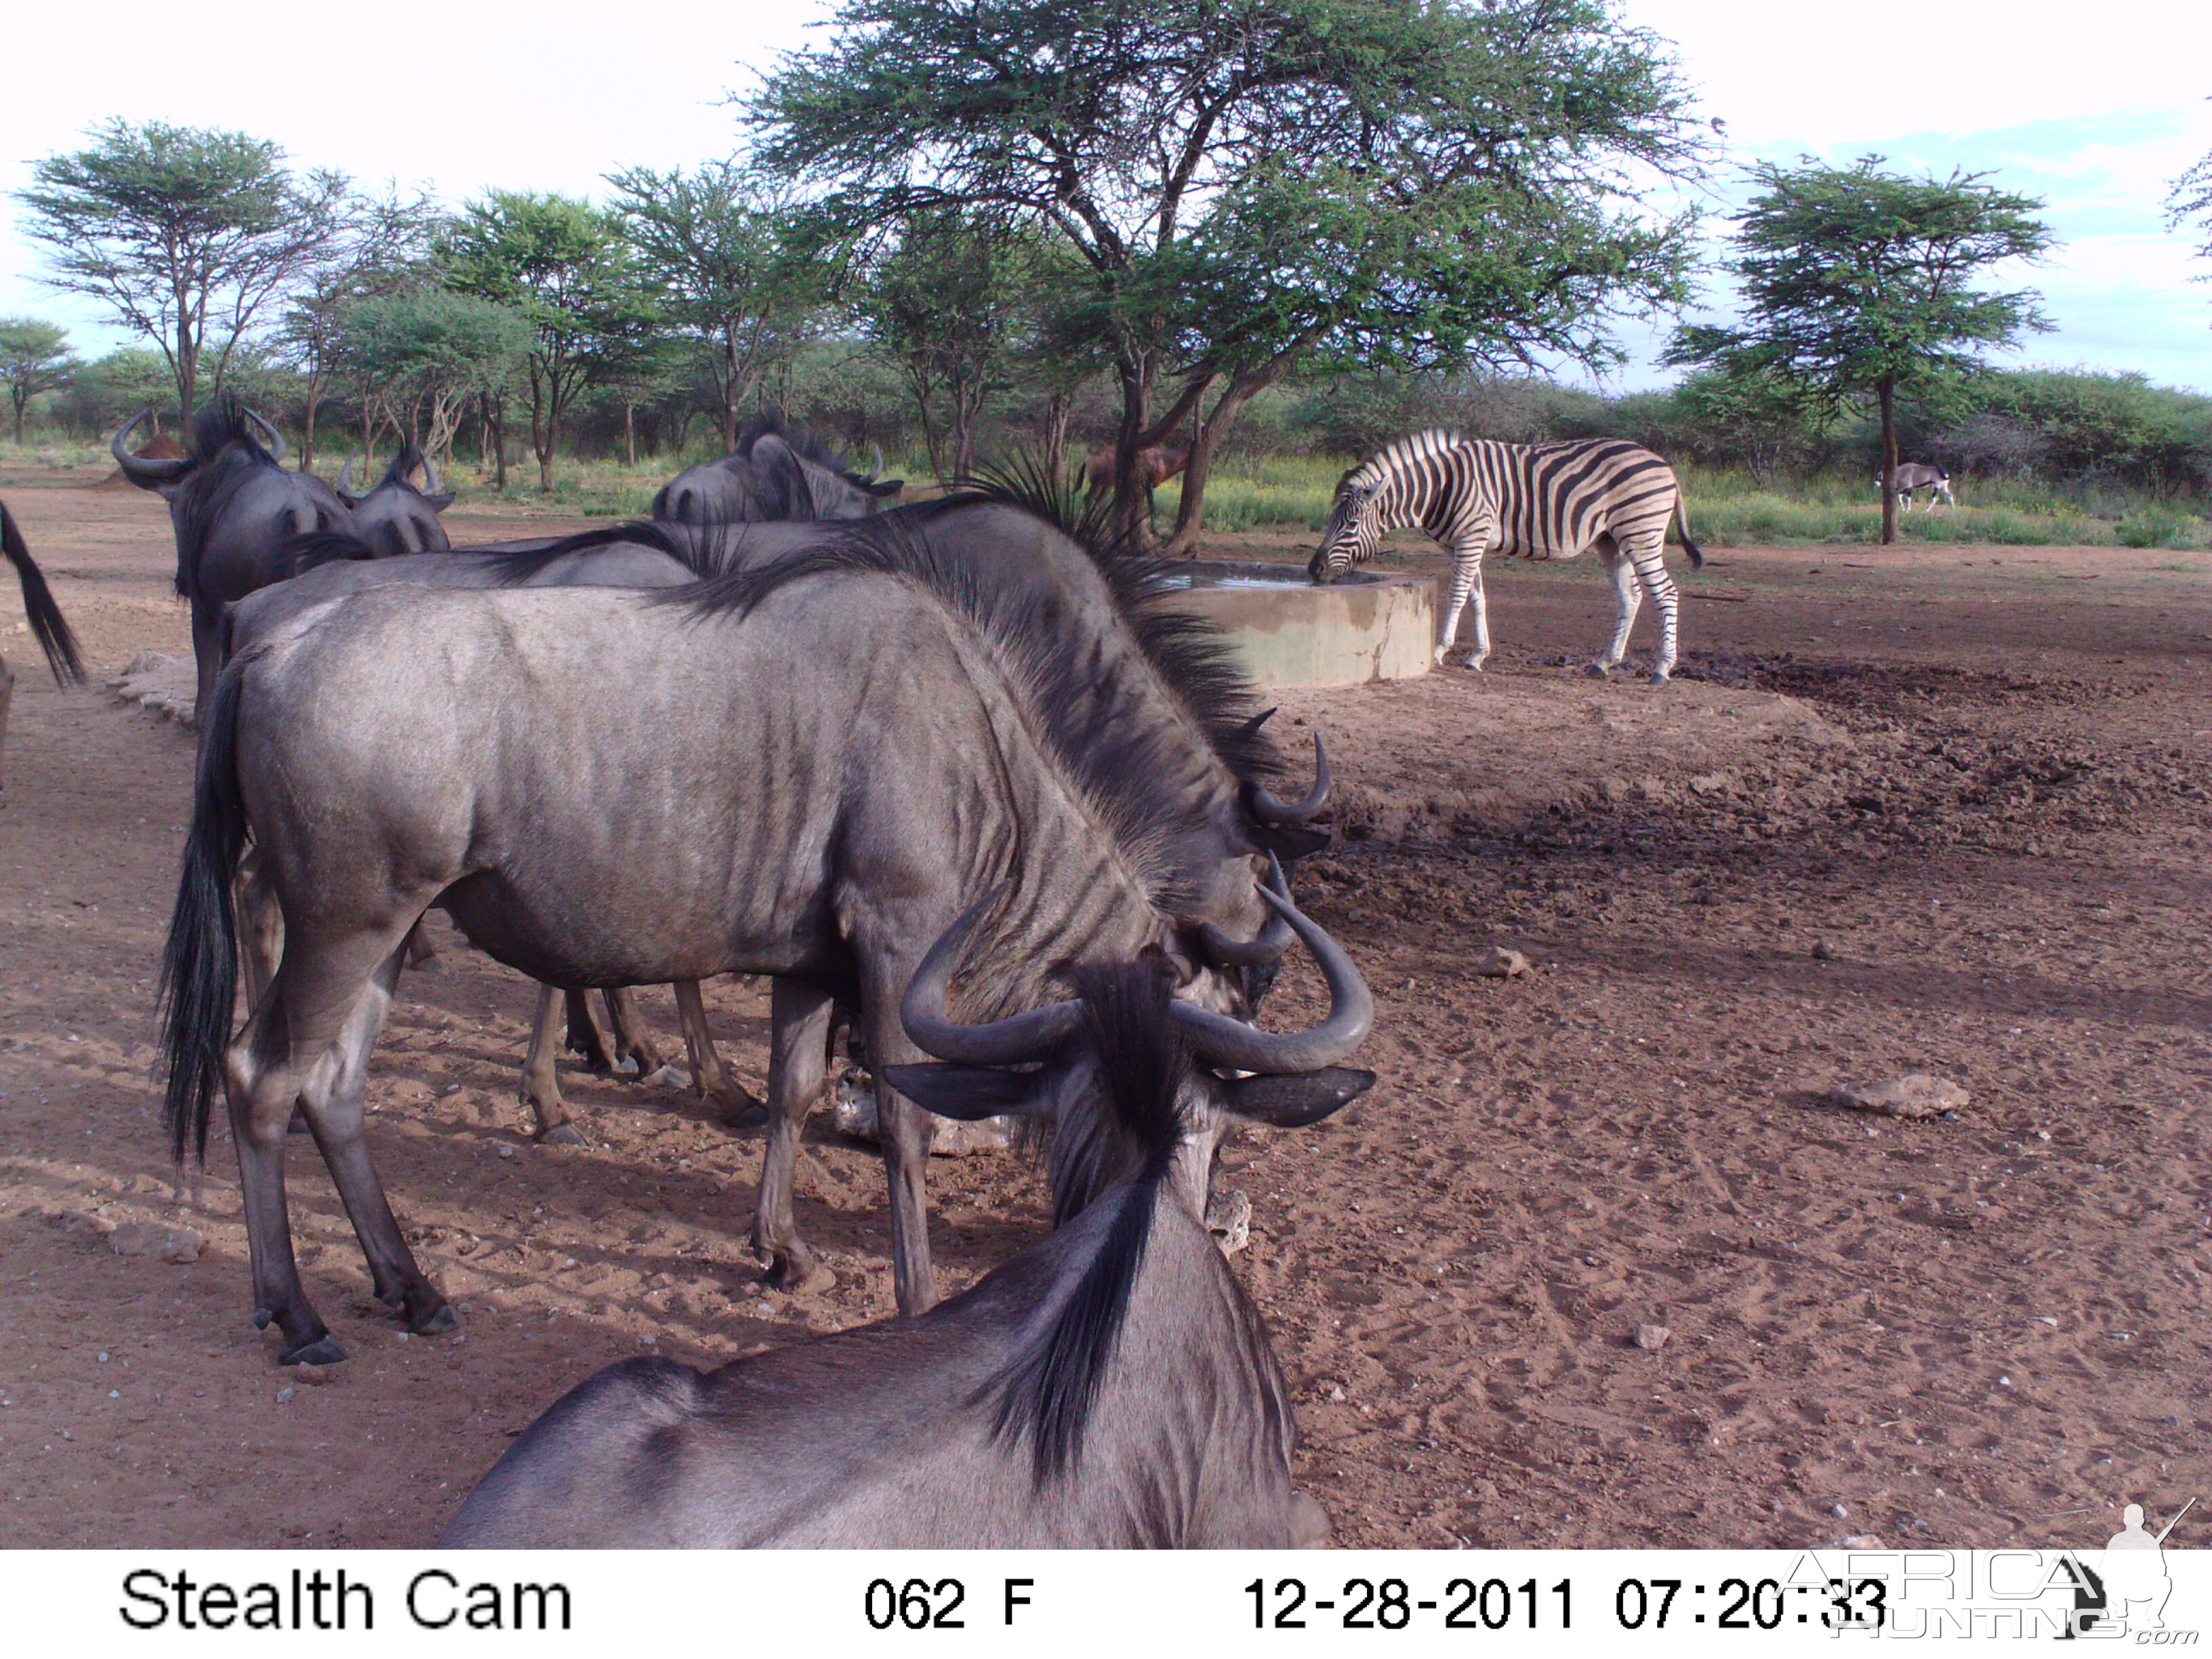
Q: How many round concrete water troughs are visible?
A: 1